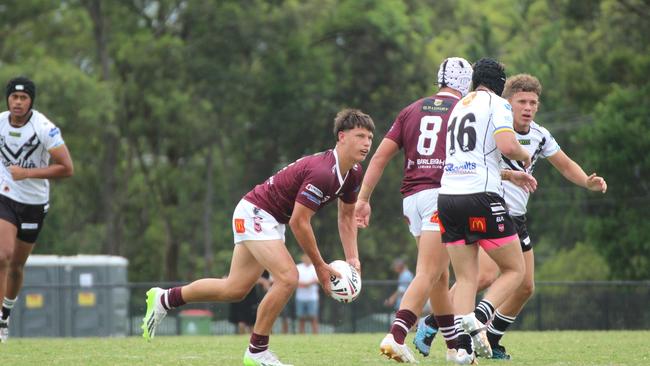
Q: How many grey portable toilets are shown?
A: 2